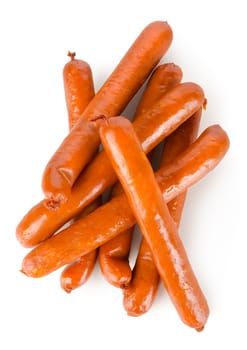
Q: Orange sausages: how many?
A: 7